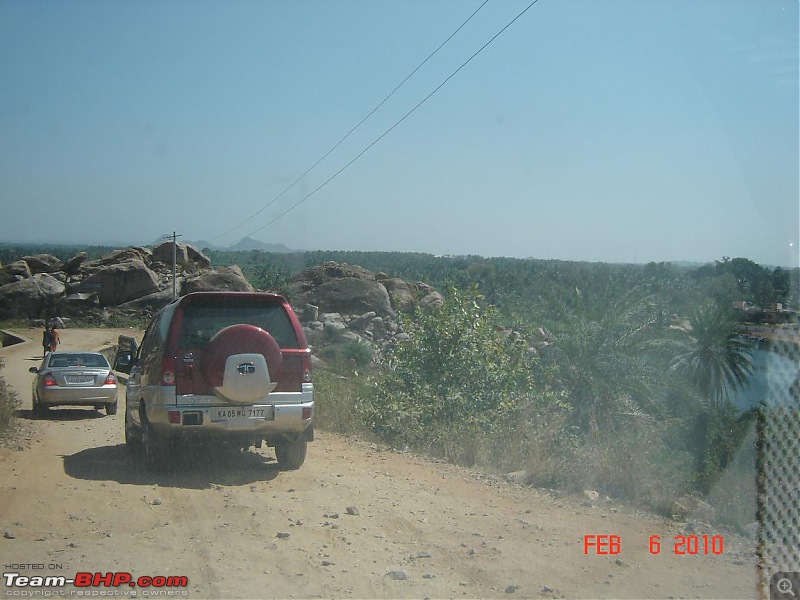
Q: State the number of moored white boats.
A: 0